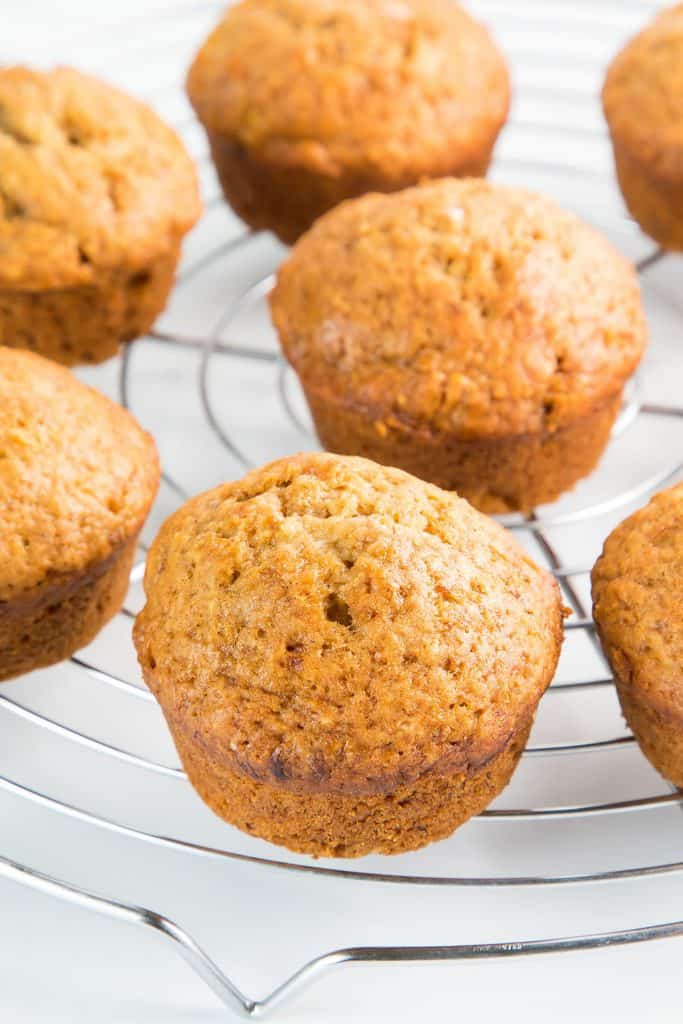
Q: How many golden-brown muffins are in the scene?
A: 7